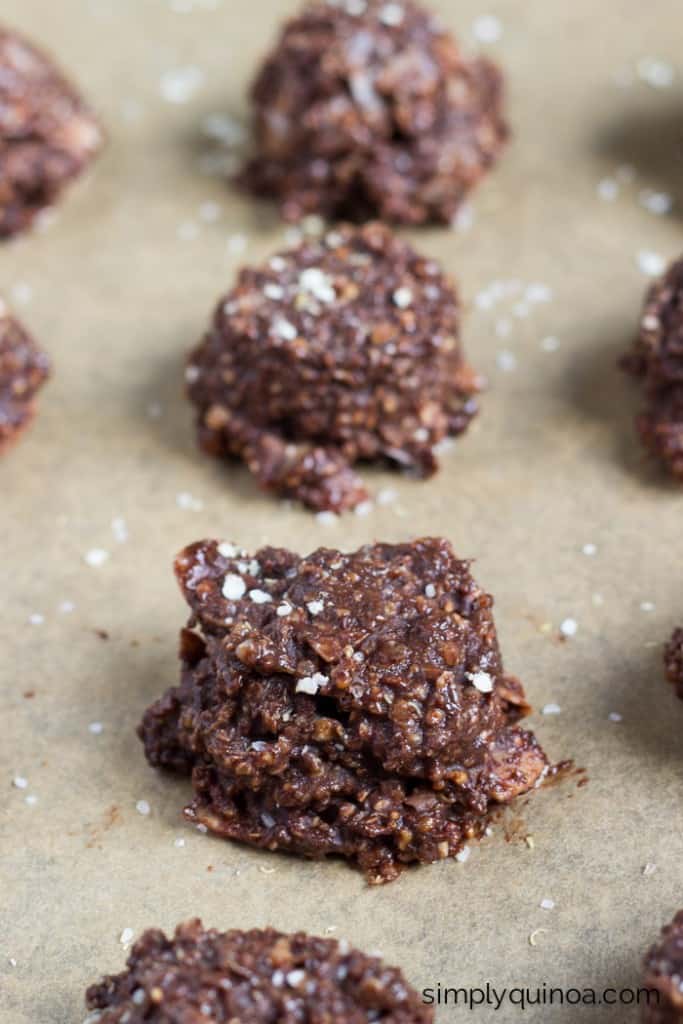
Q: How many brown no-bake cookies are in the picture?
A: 9